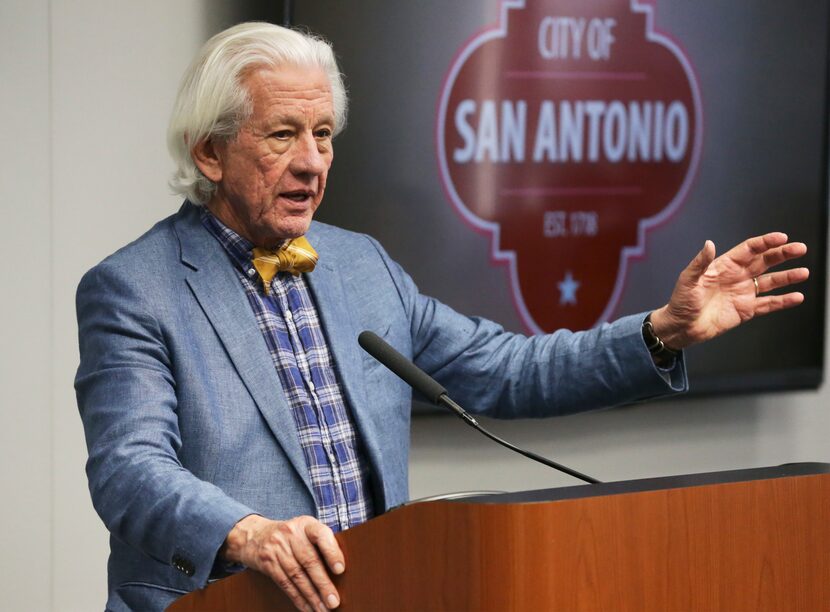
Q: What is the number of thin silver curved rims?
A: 1